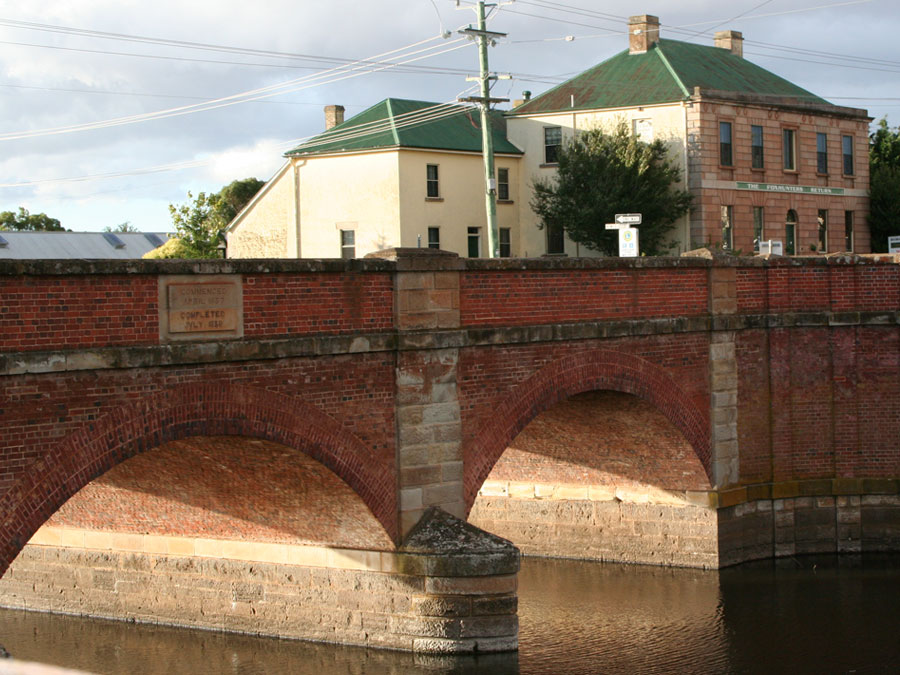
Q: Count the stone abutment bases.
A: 2